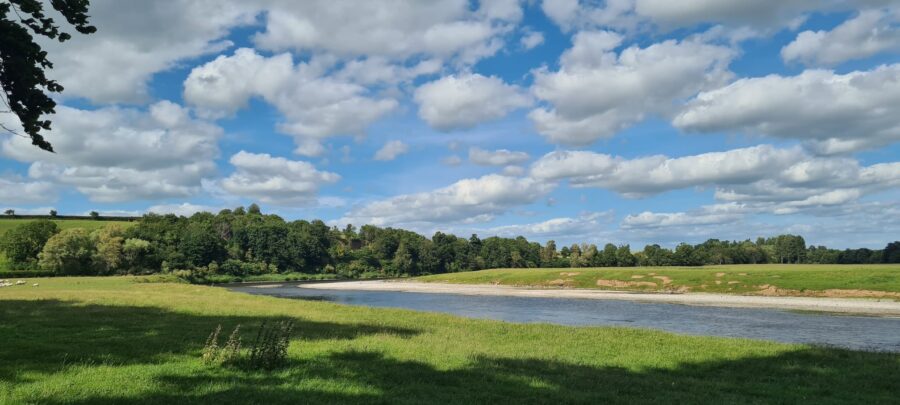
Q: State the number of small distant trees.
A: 3